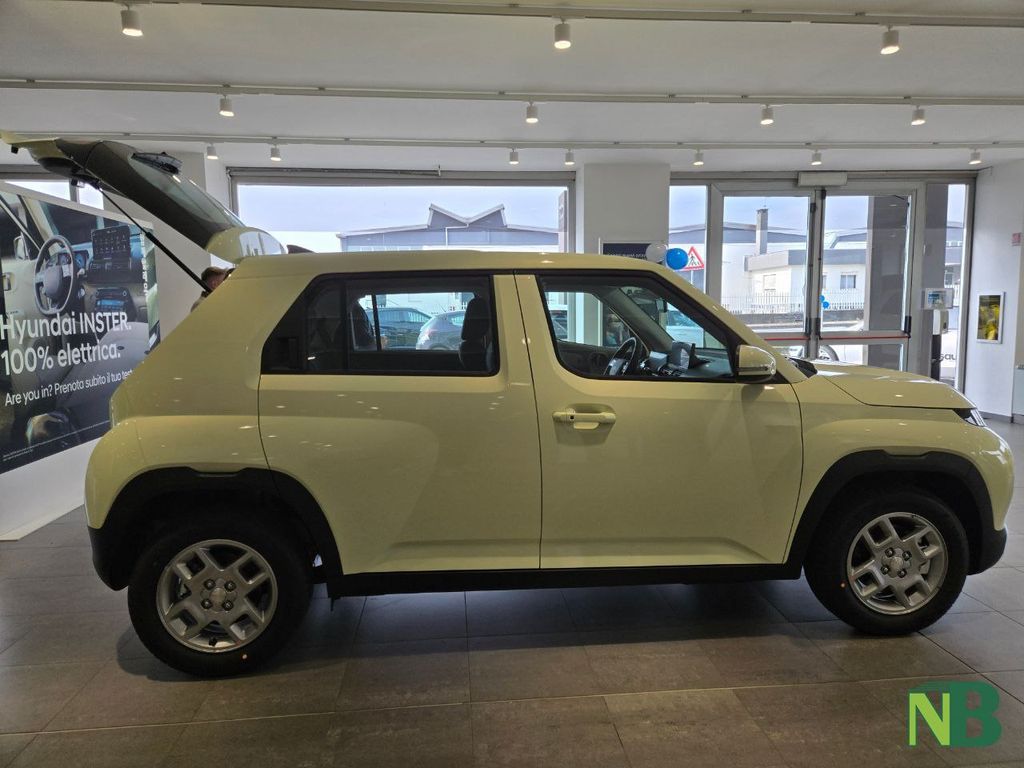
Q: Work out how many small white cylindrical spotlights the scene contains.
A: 14